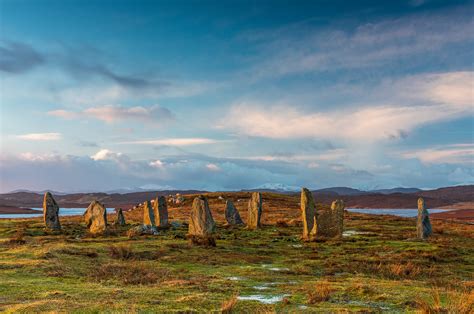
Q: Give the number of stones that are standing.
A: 11